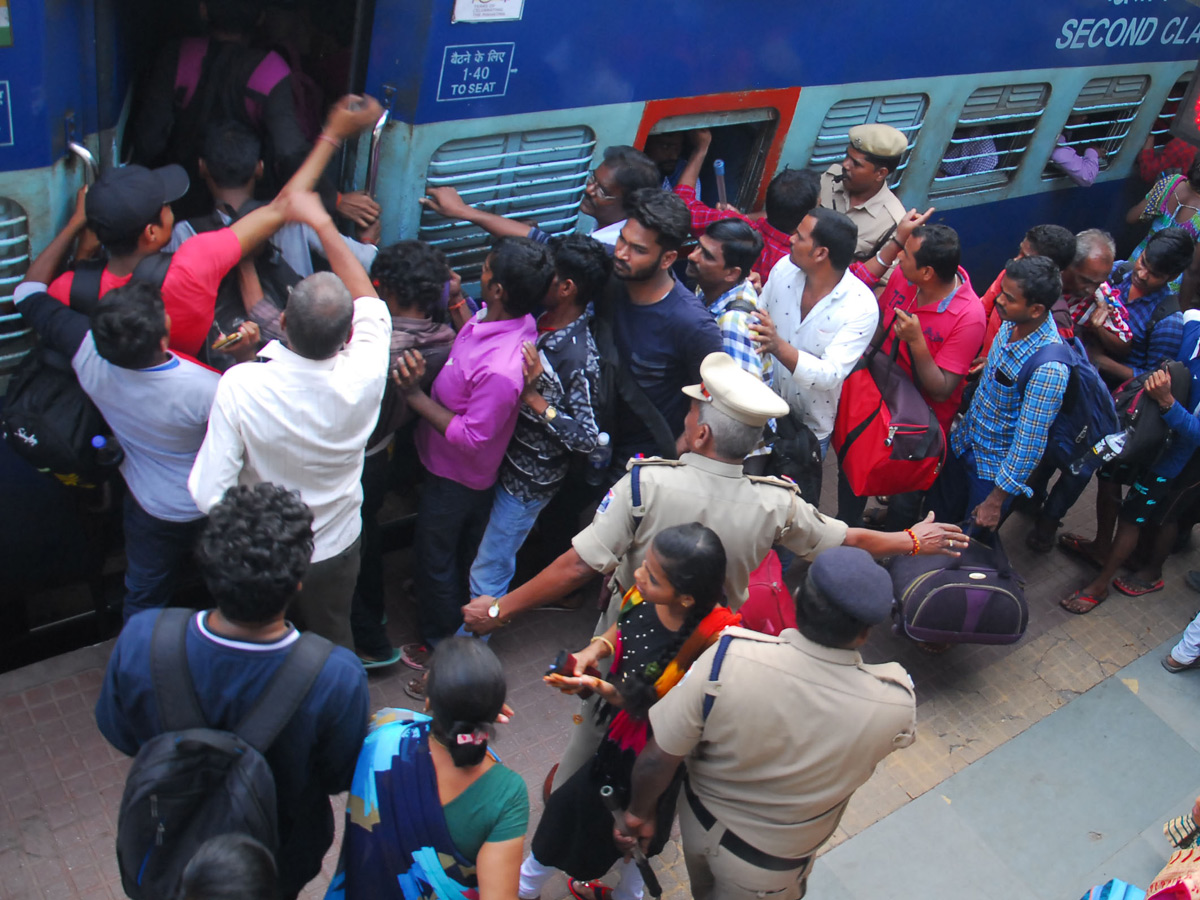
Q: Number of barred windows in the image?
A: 6